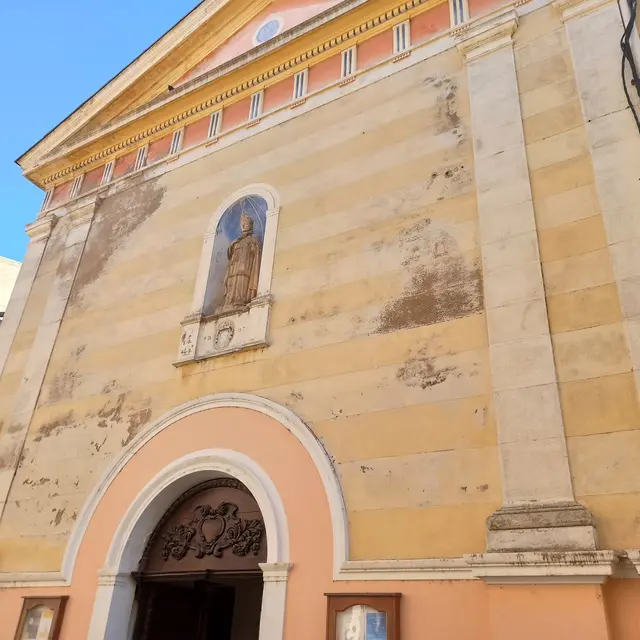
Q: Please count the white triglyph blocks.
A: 11